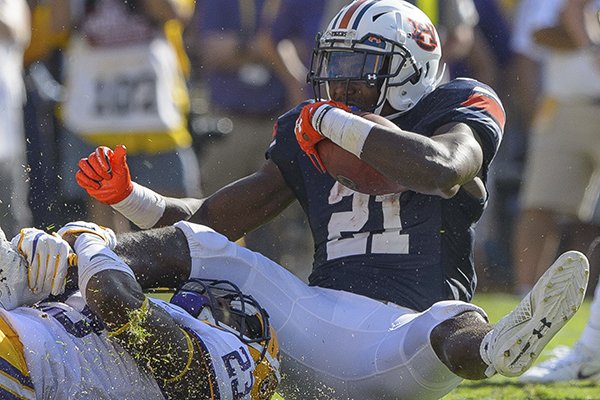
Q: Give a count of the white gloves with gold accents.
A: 2